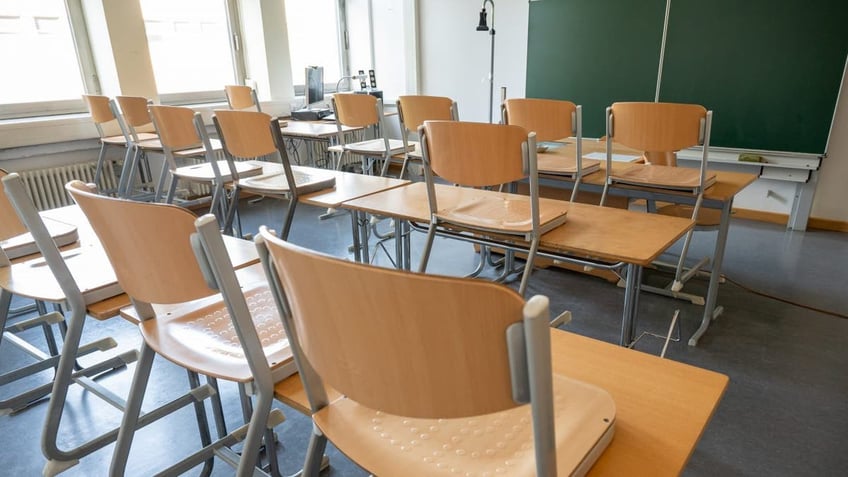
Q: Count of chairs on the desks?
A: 14